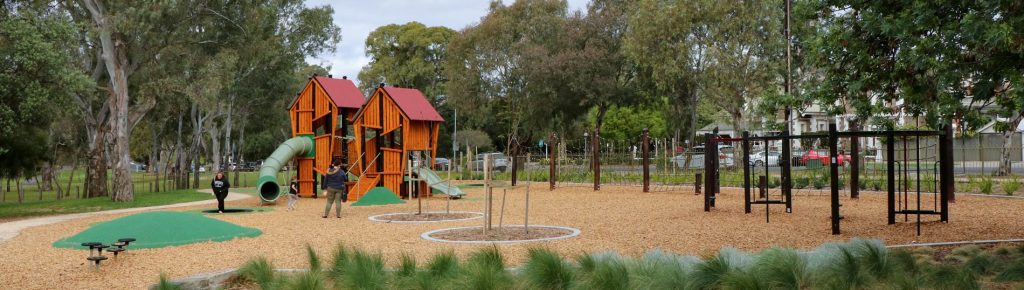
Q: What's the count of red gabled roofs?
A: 2